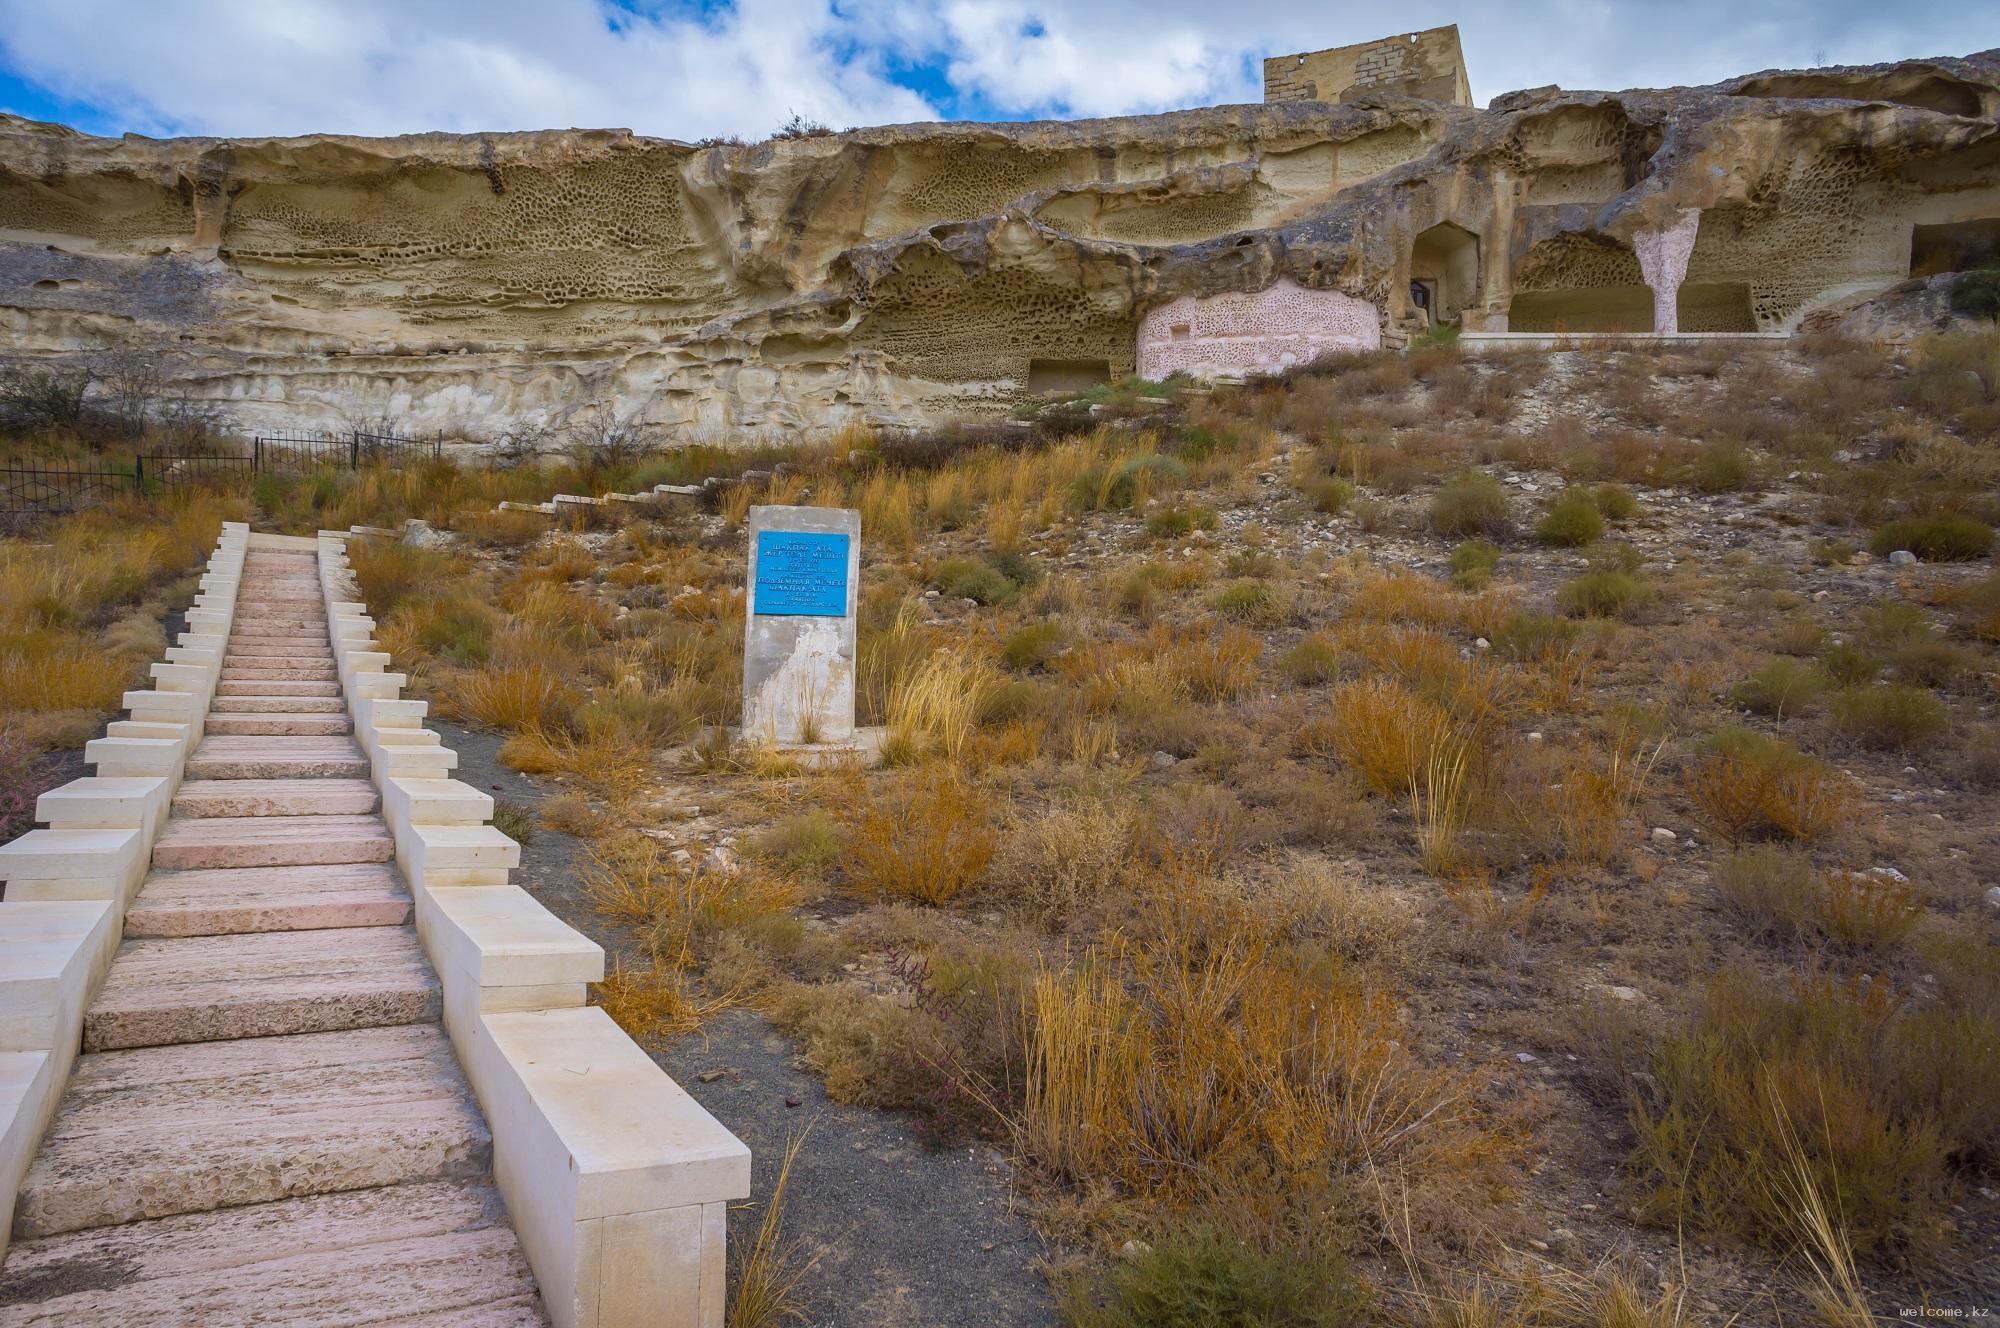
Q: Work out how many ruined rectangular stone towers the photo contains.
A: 1